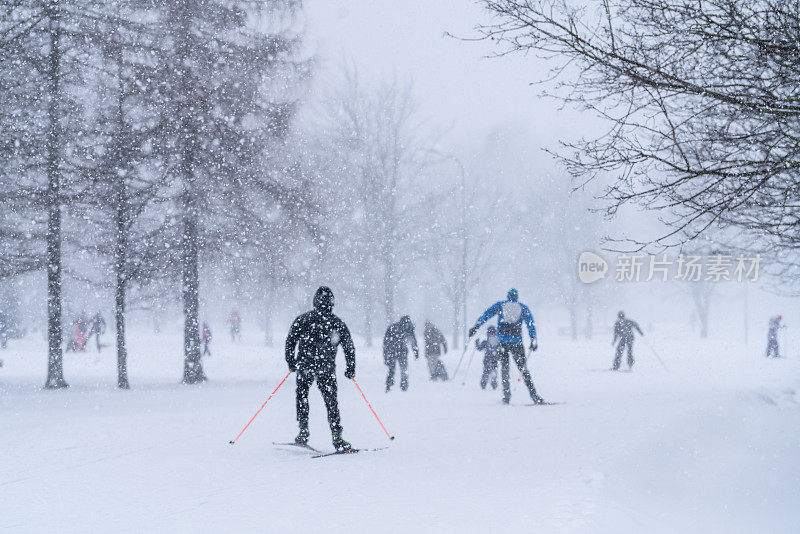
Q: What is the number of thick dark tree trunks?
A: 3